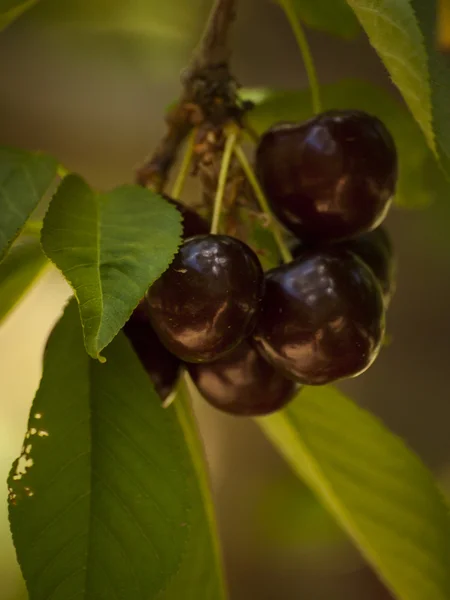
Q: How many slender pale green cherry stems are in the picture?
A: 4